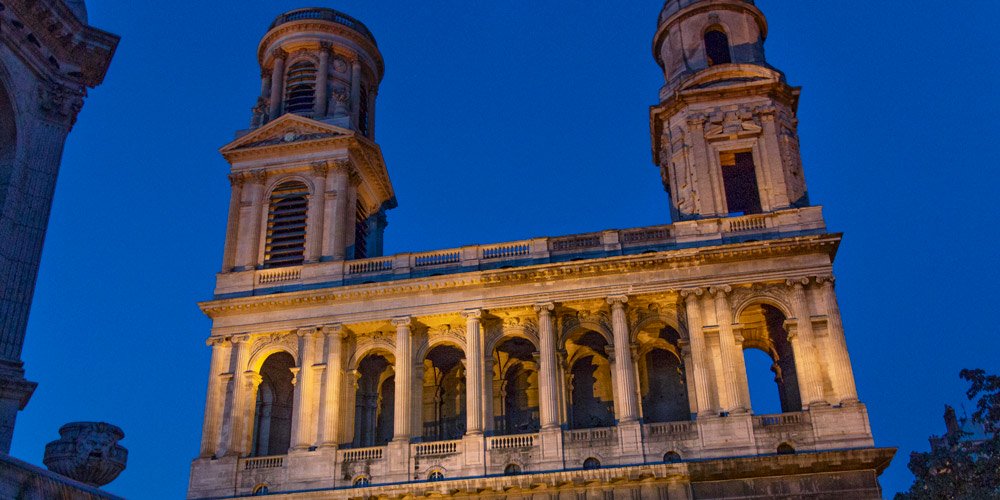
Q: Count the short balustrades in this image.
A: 14